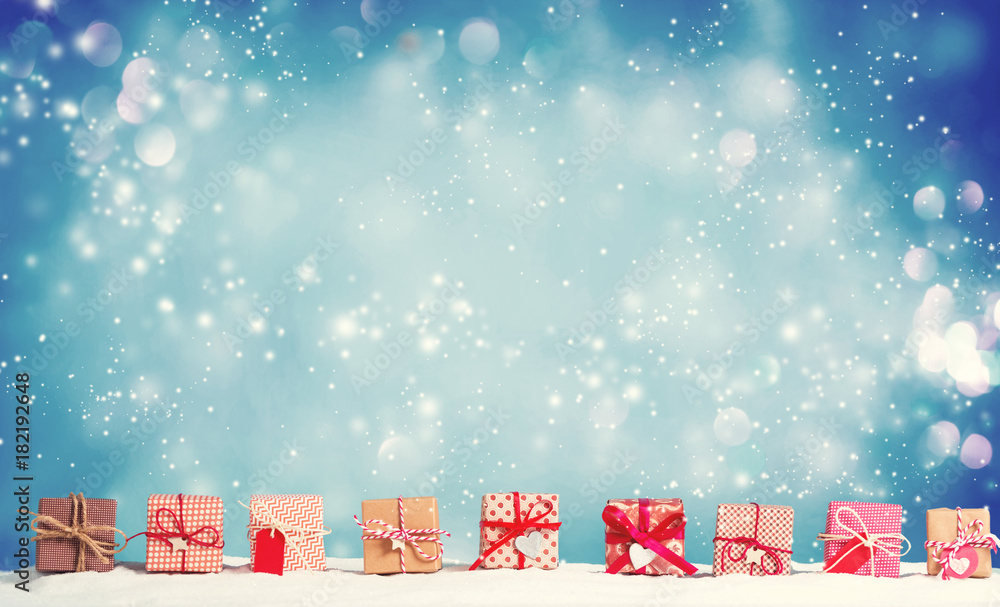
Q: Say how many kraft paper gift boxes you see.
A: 2